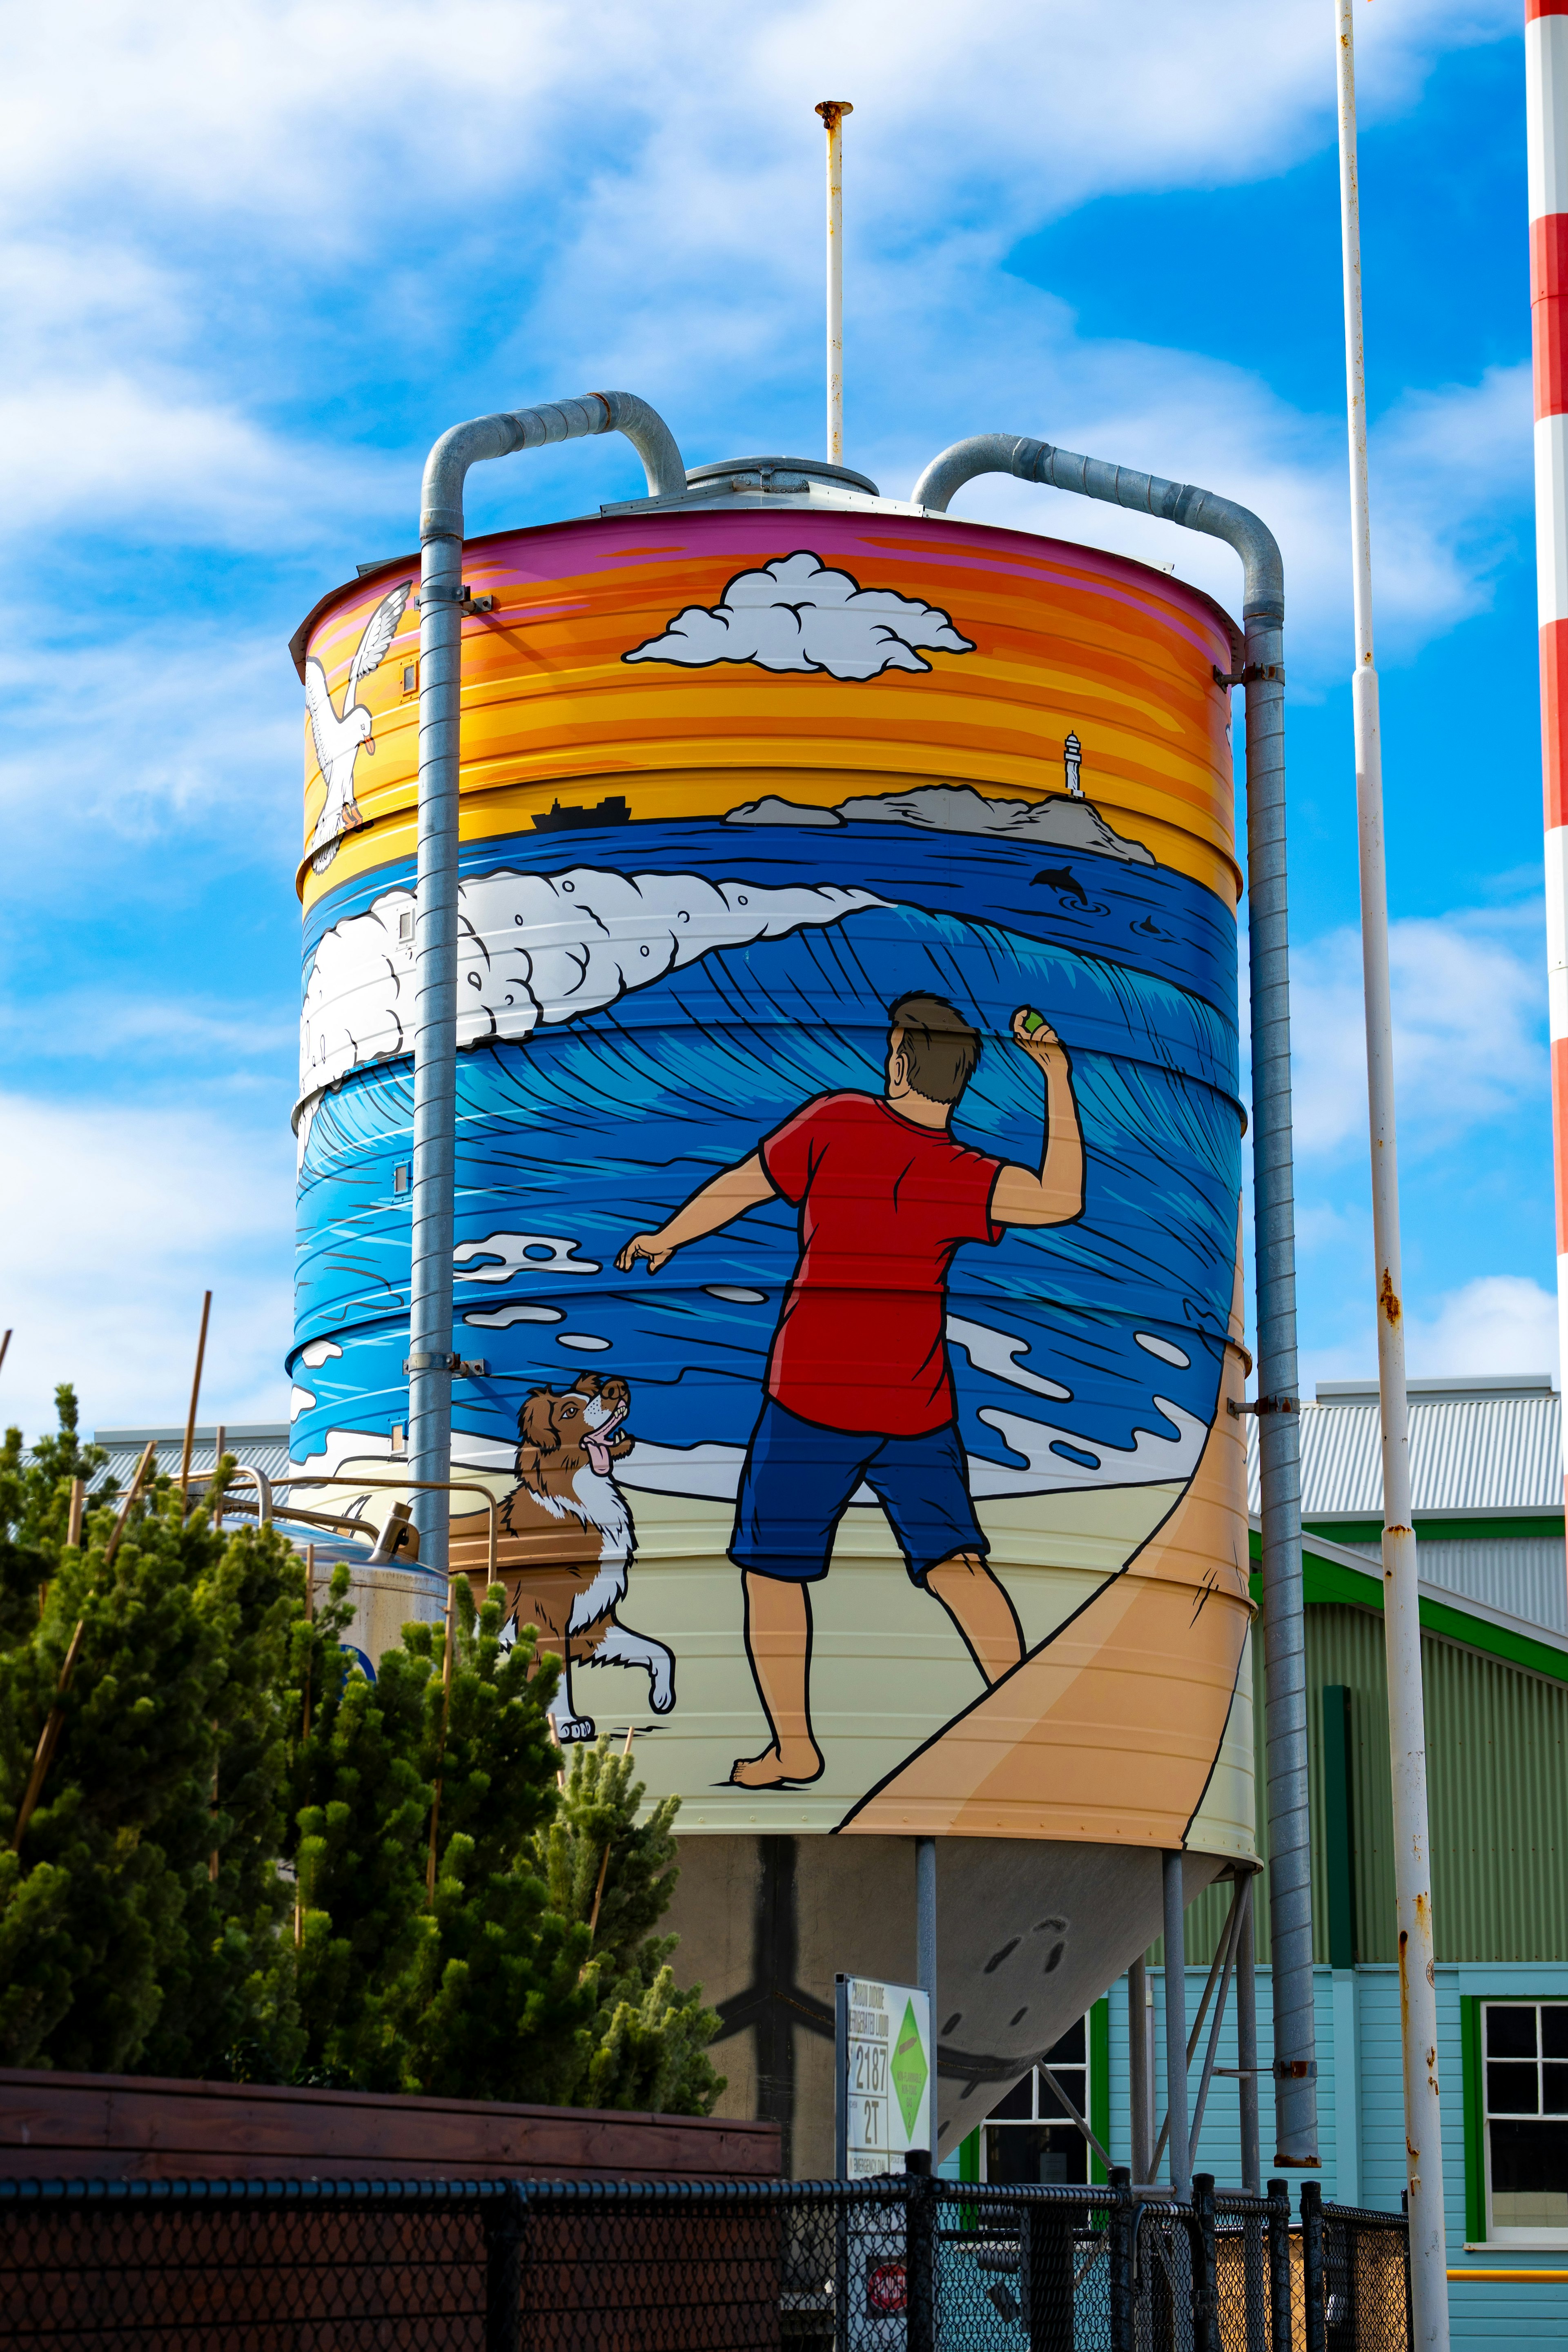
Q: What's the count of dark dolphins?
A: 2